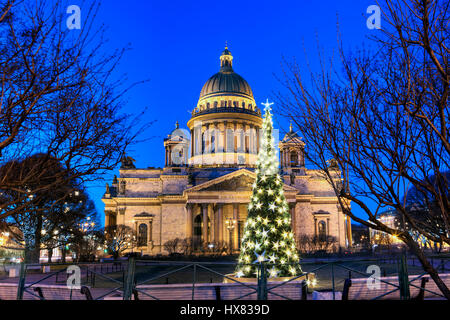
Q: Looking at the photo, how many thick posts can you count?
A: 4